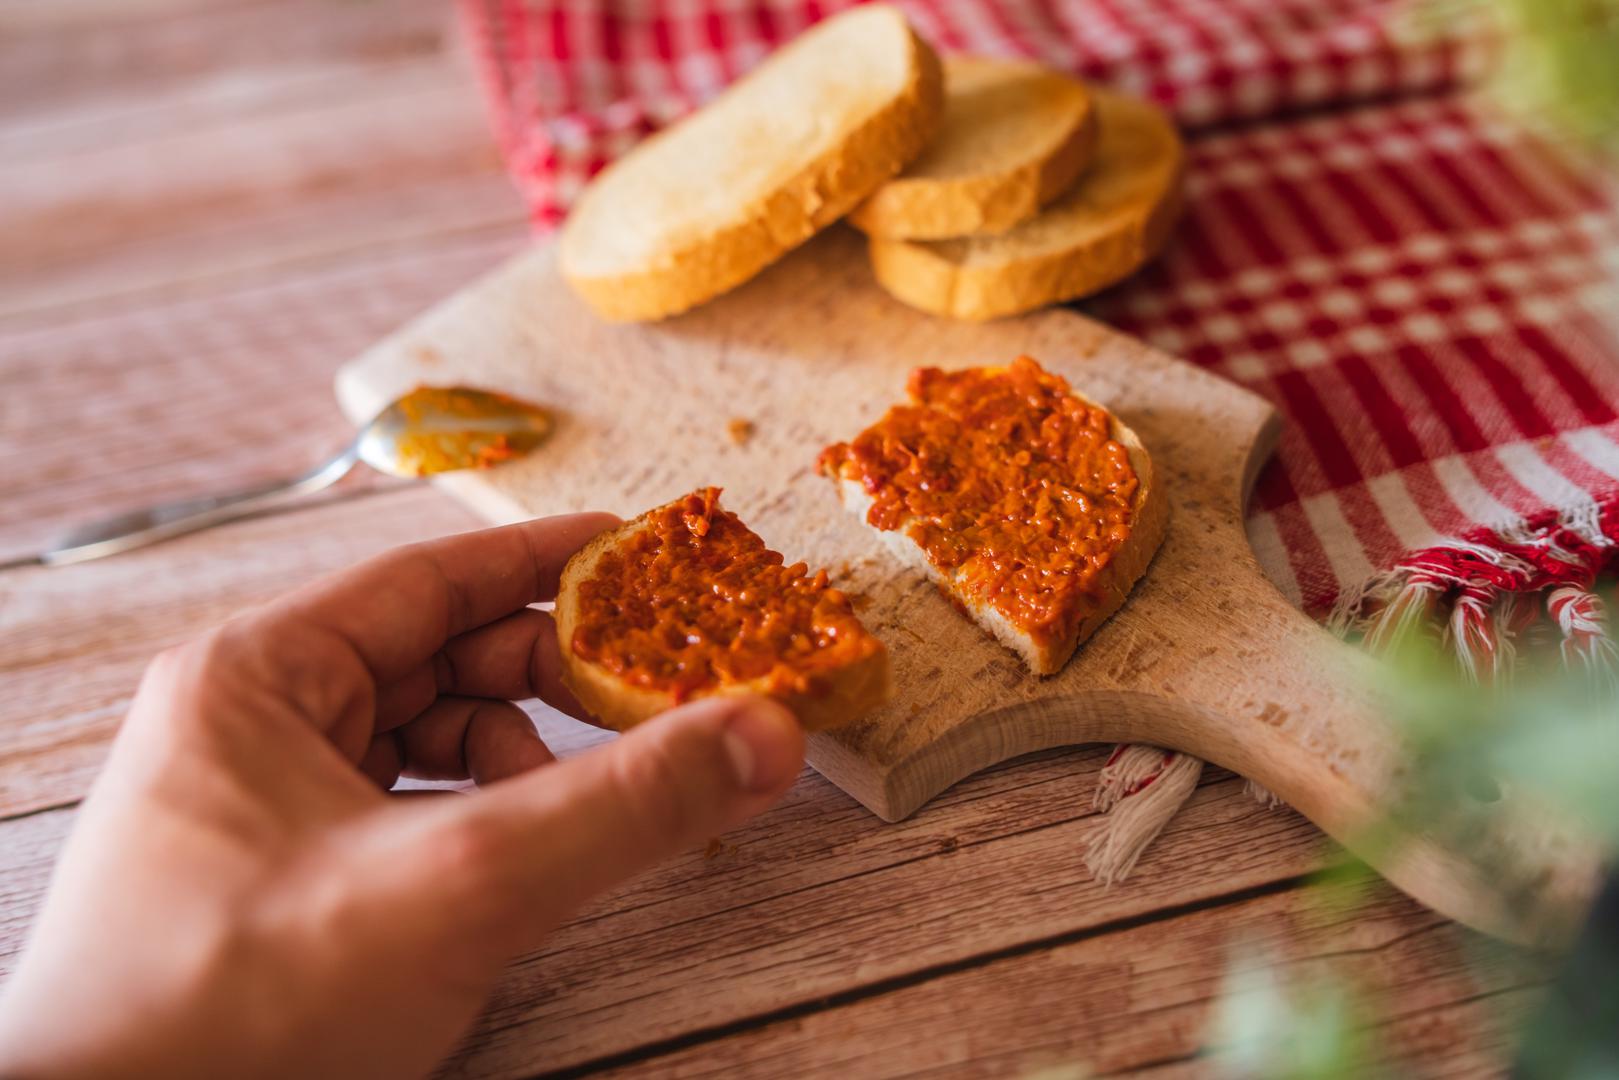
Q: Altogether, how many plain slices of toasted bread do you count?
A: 3